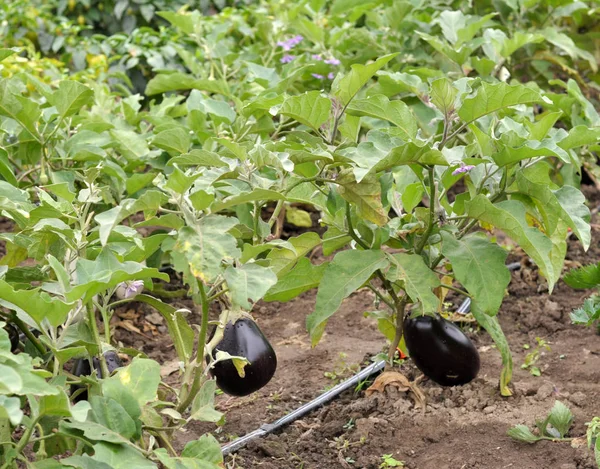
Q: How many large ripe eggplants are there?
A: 2